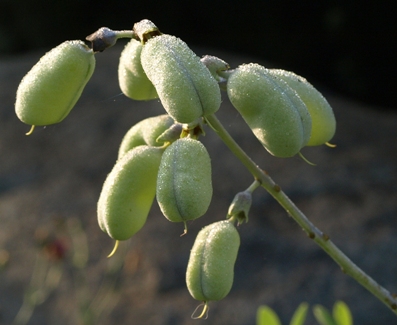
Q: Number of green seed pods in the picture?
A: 9